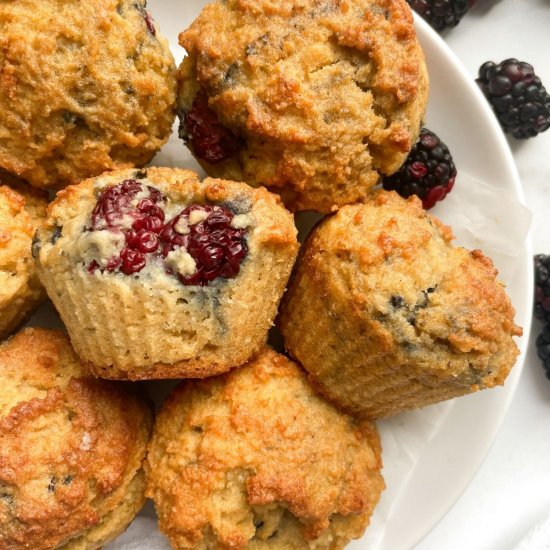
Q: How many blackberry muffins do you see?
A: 7